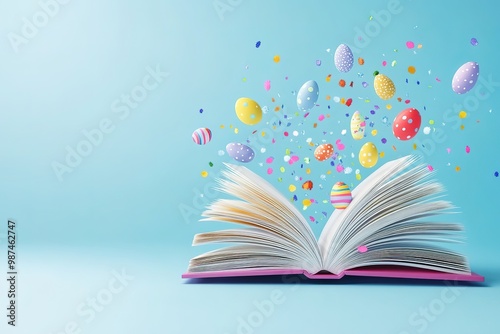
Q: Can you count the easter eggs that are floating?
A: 12